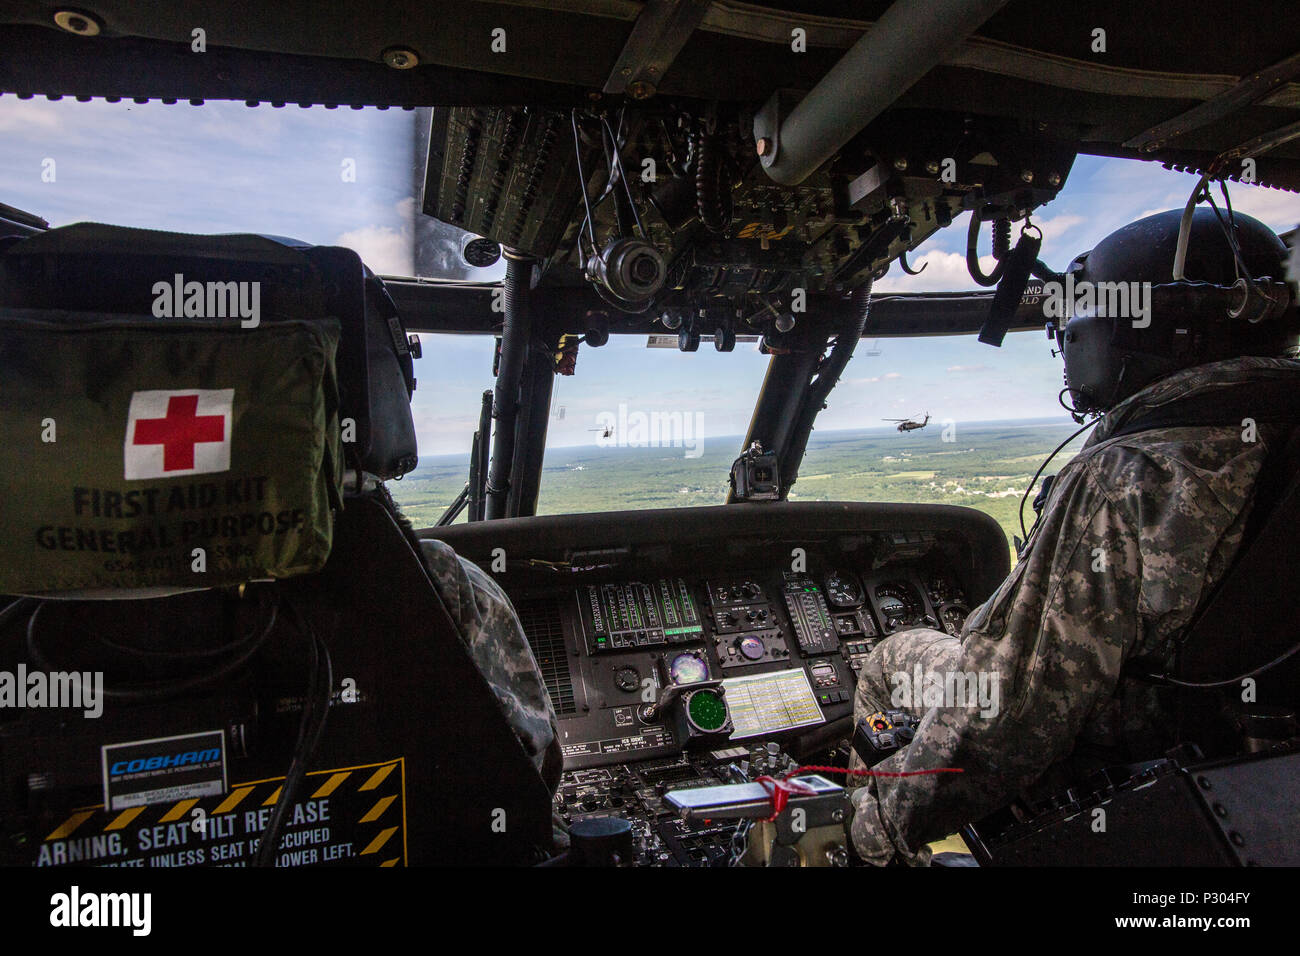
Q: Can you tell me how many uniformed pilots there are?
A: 2